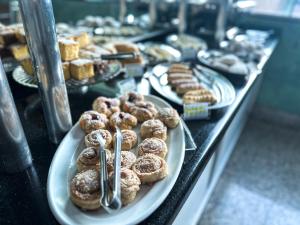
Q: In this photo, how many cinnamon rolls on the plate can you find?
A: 15